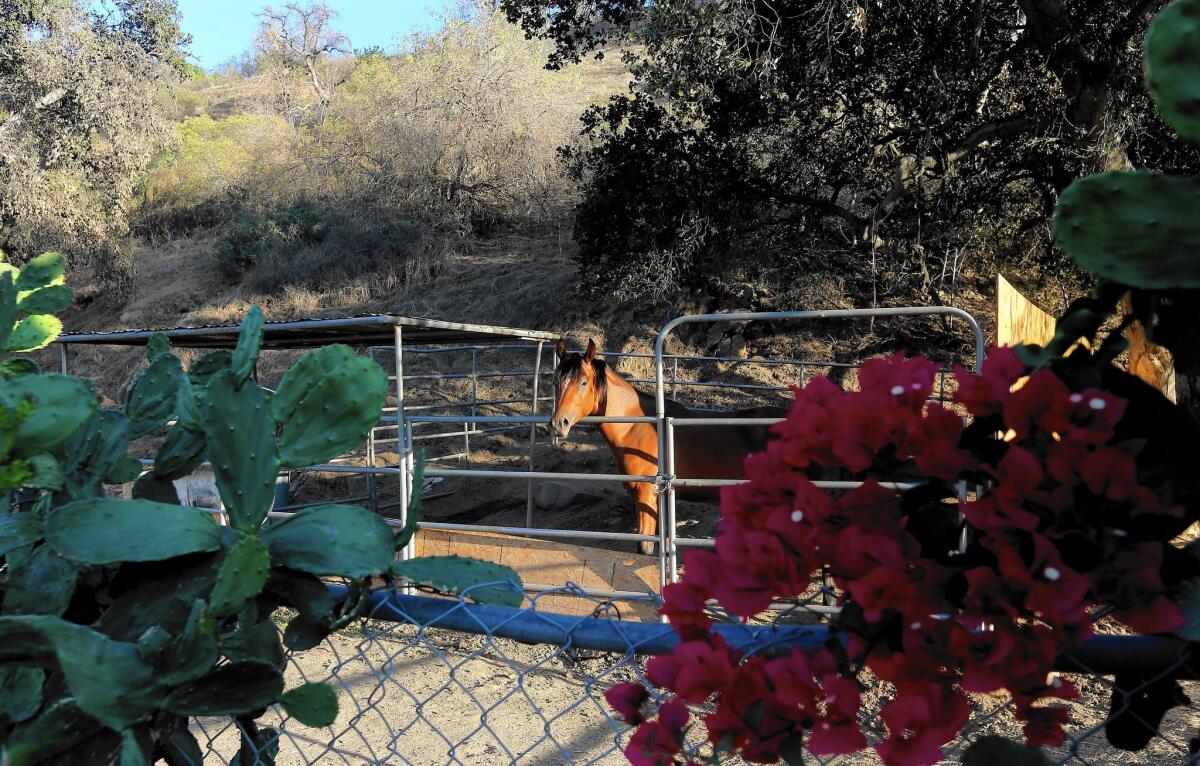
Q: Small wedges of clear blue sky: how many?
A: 1